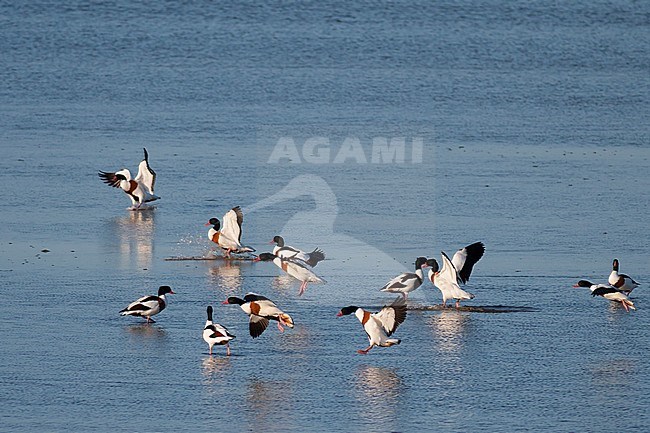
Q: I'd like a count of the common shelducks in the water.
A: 12